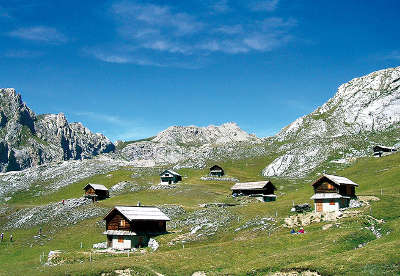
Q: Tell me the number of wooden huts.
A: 7